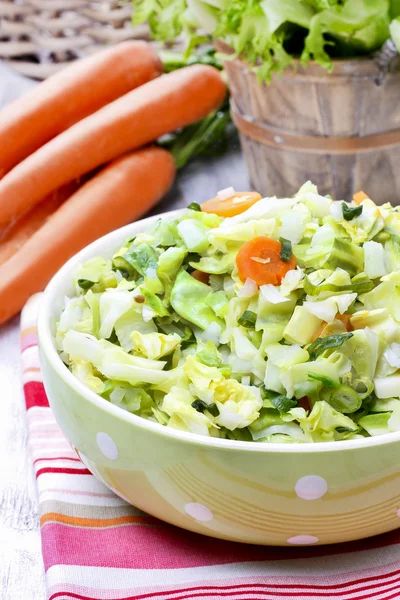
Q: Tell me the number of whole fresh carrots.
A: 4